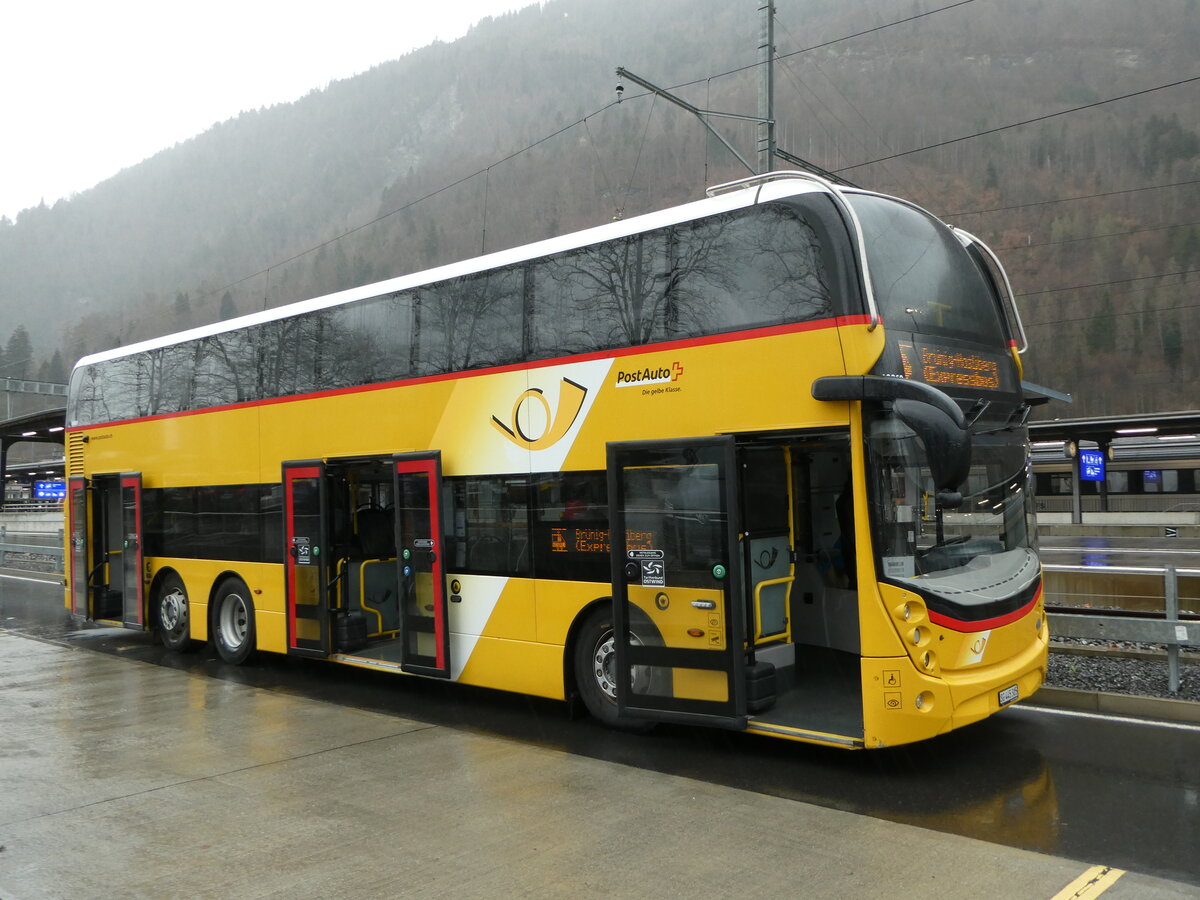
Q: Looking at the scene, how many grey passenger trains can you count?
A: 1